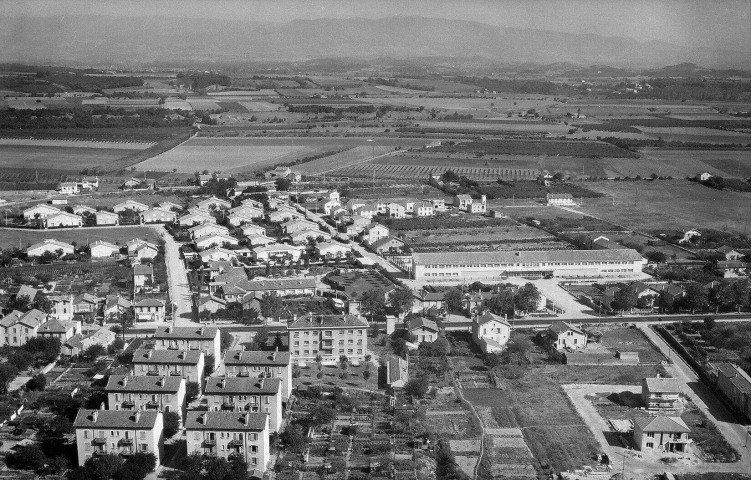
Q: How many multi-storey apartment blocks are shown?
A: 8